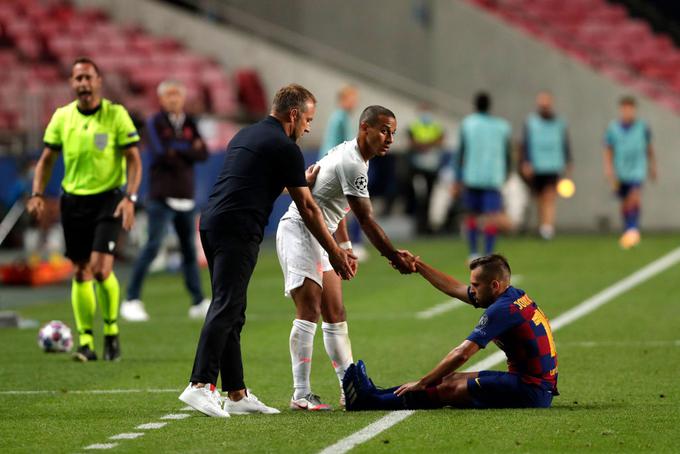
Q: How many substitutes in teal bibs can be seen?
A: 4